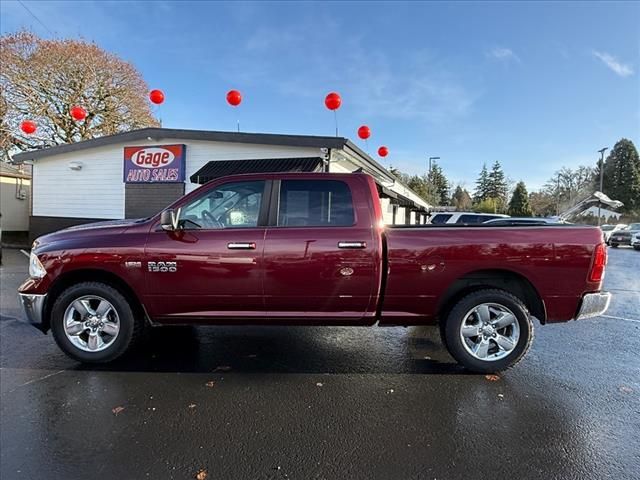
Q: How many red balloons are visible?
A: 7